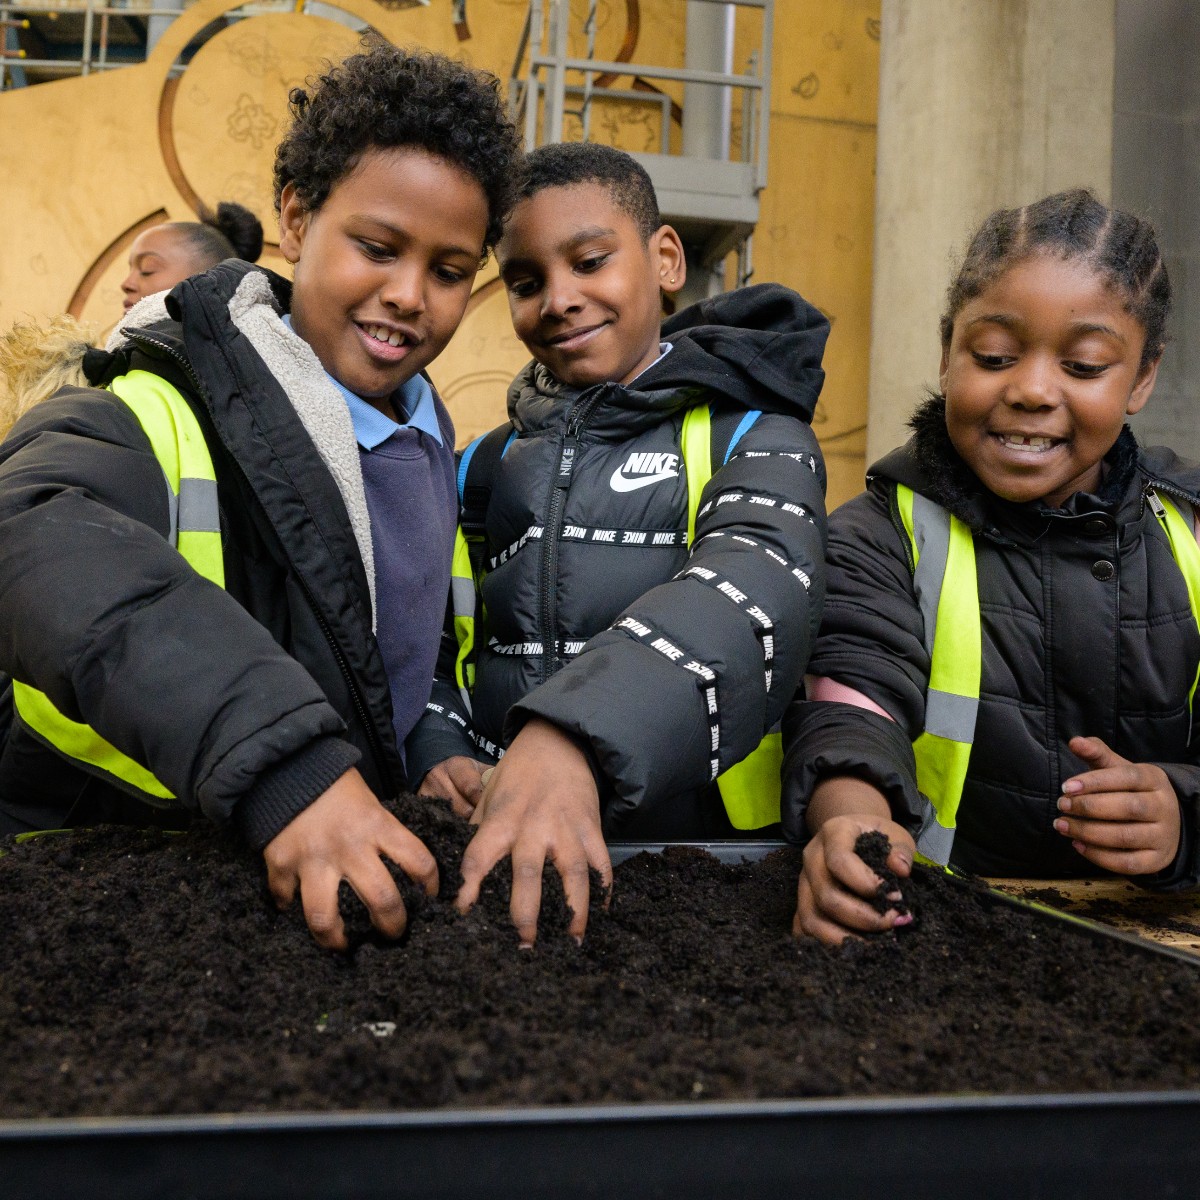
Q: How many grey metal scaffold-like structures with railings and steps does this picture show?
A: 1